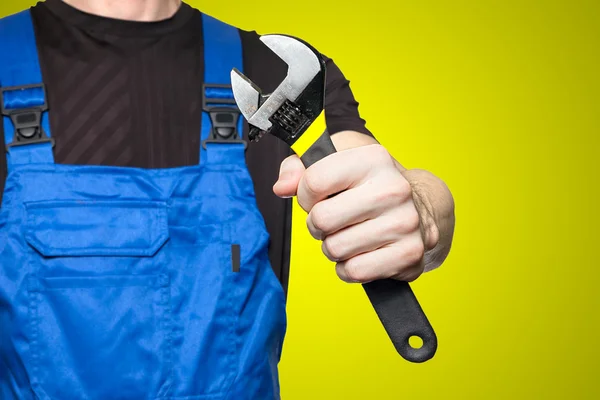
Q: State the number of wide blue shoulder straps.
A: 2